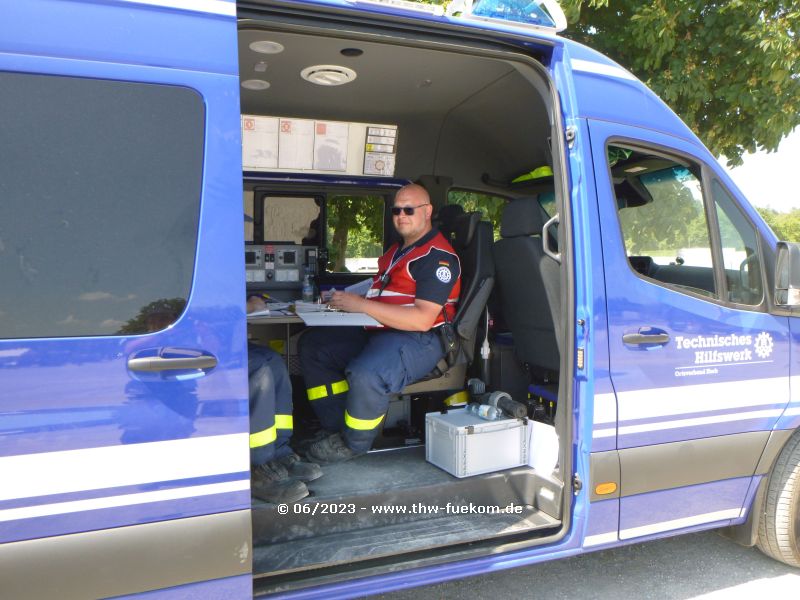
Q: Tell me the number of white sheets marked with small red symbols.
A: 3